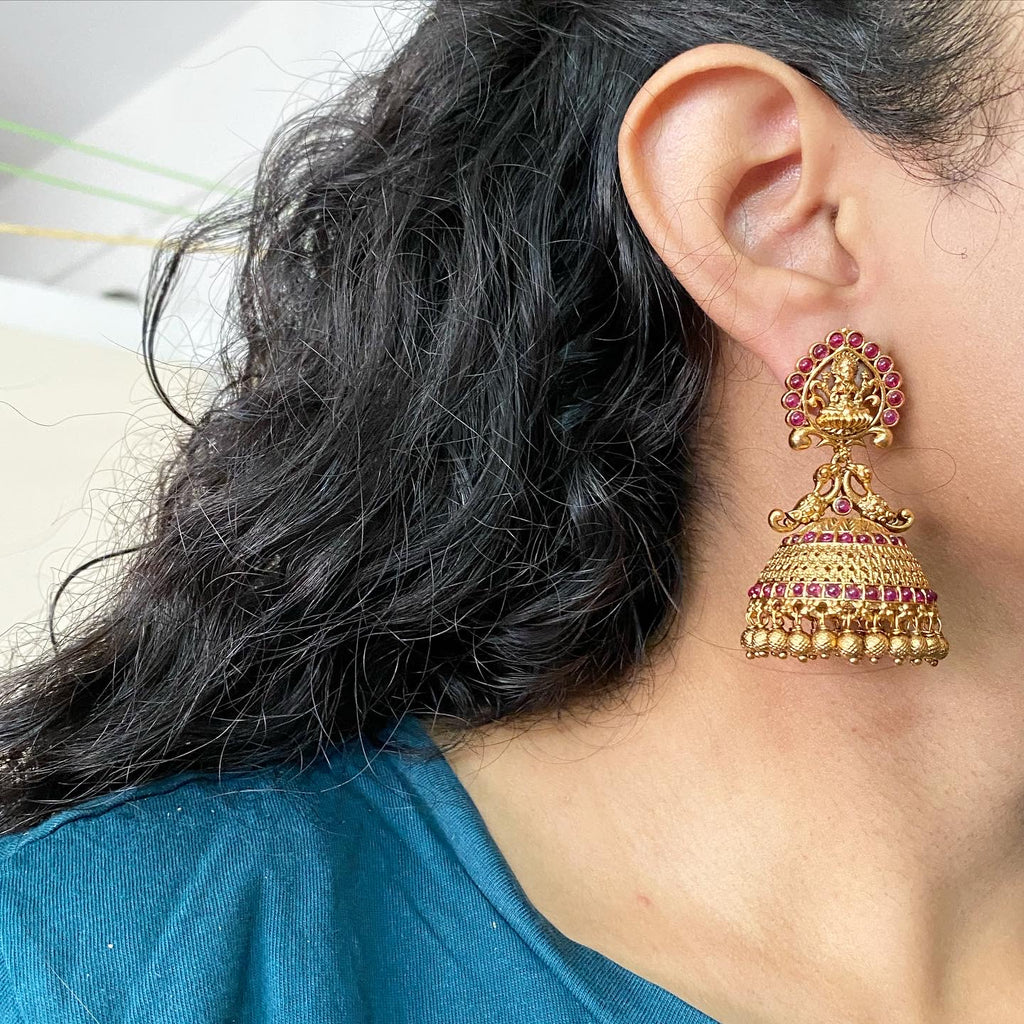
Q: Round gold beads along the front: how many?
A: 11